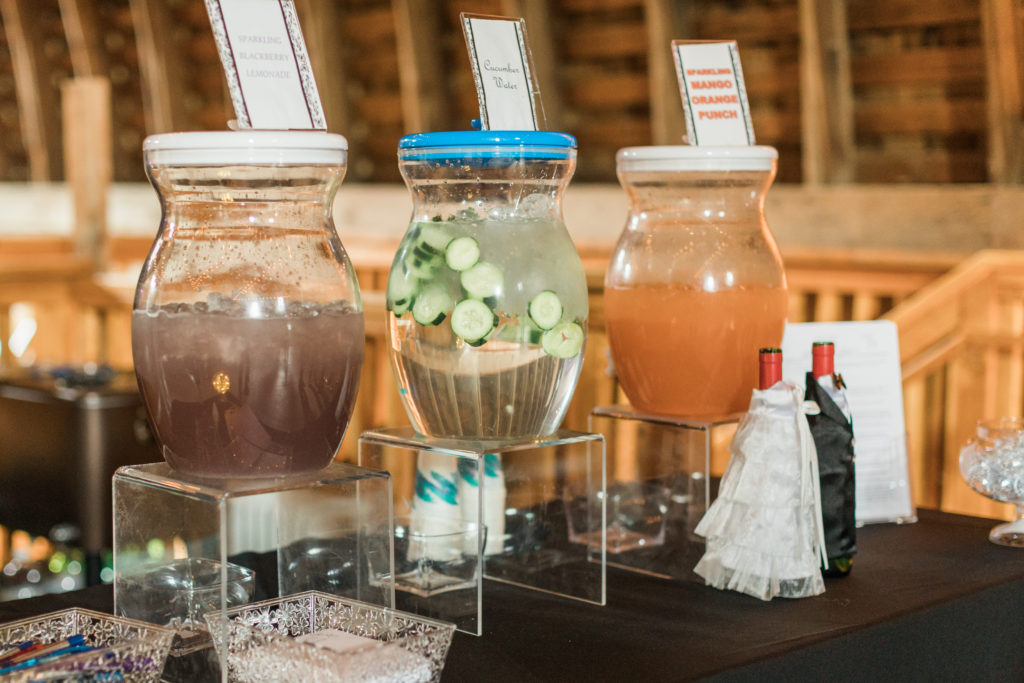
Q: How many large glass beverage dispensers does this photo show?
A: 3